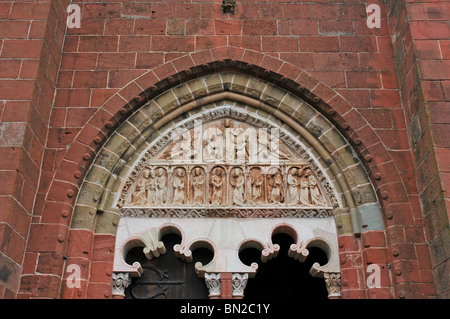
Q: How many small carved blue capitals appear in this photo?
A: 0